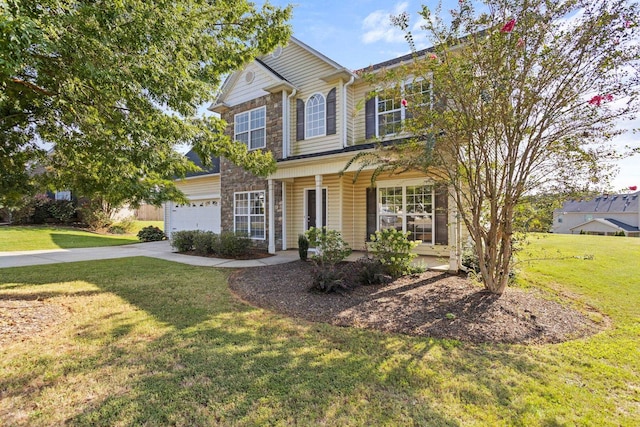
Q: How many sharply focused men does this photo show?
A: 0